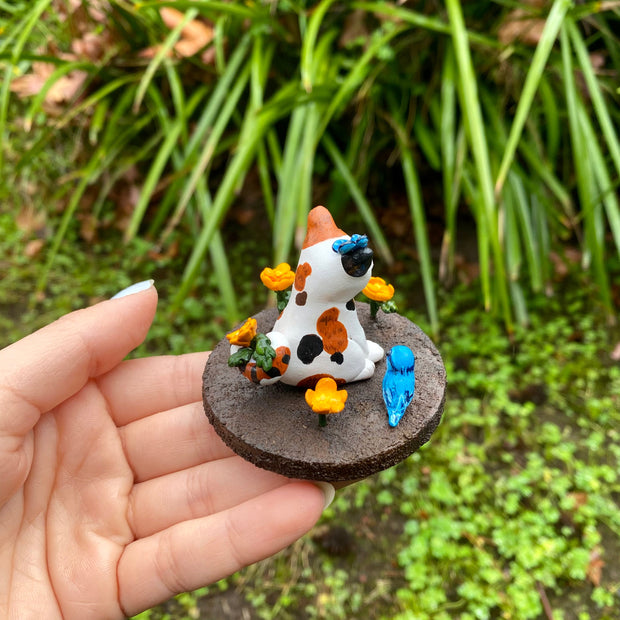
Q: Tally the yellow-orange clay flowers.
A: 4